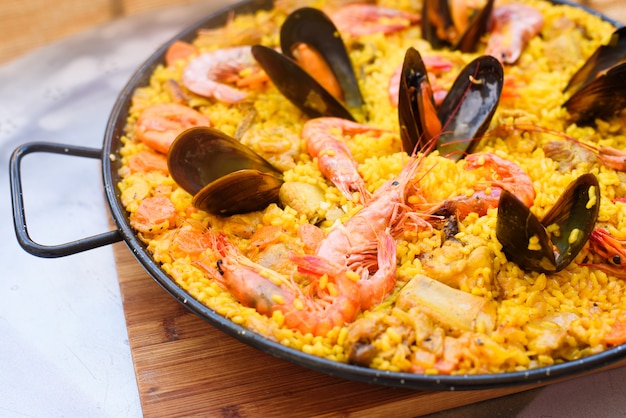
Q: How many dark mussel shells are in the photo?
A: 6